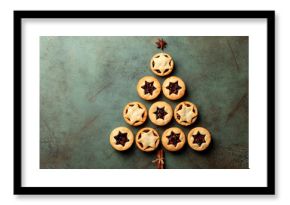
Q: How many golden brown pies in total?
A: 10